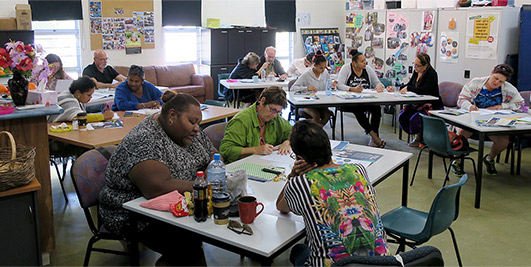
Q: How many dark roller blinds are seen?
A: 3